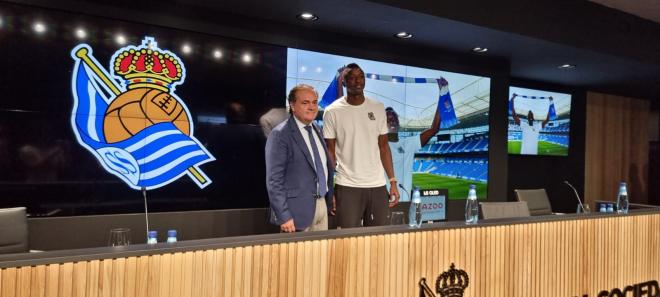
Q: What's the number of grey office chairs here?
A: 3